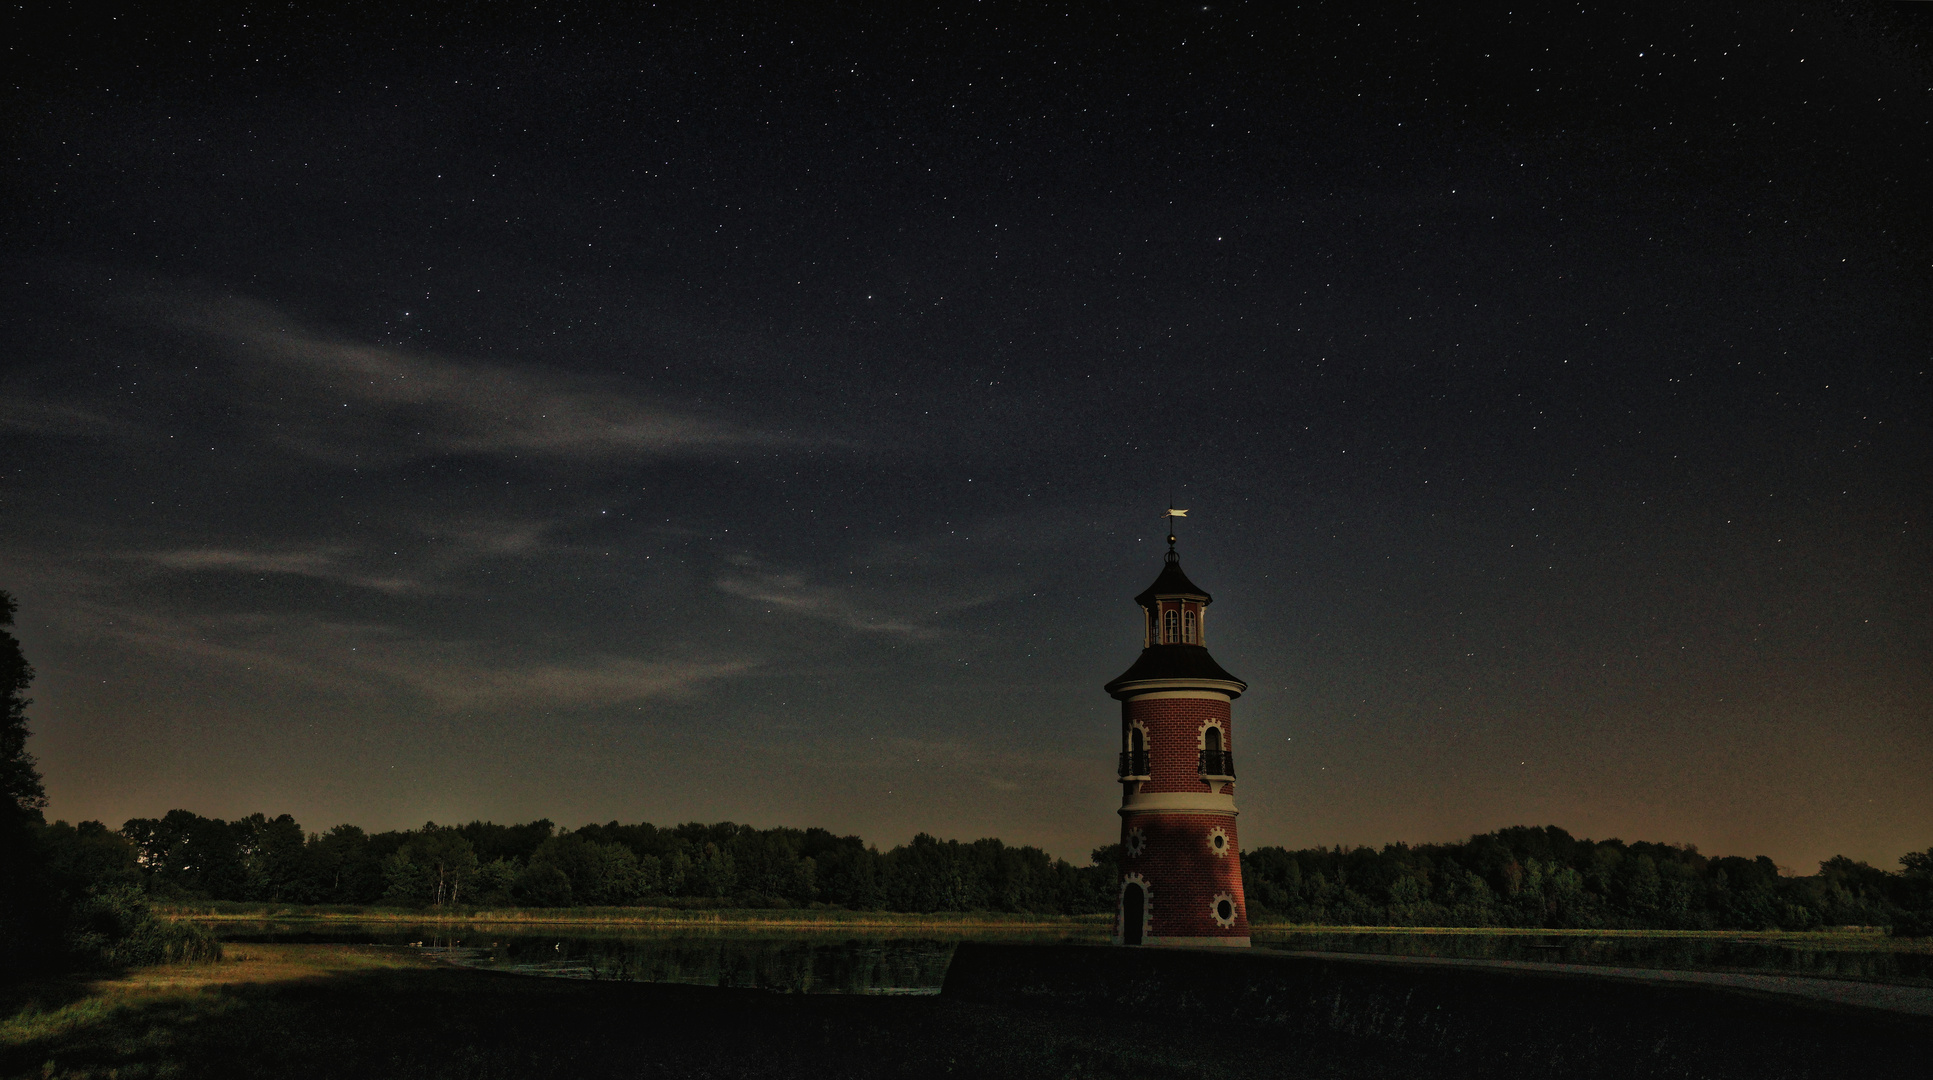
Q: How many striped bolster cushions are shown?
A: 0